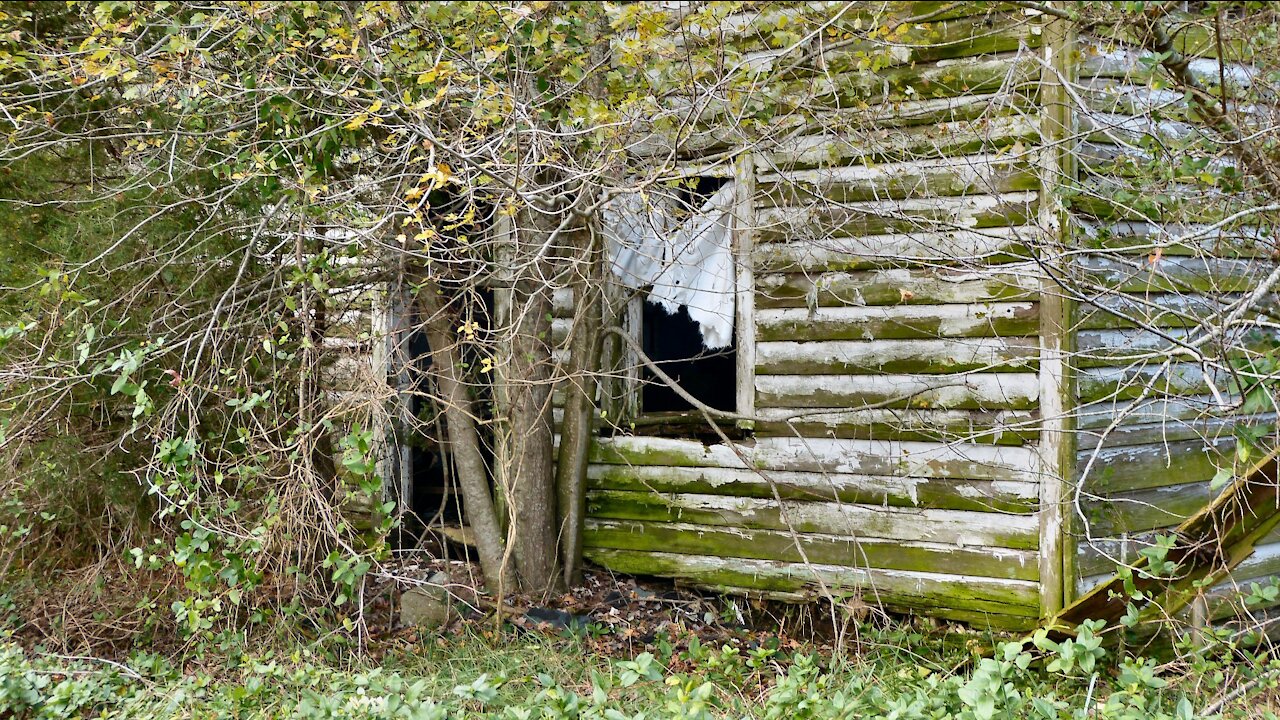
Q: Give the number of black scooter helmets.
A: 0